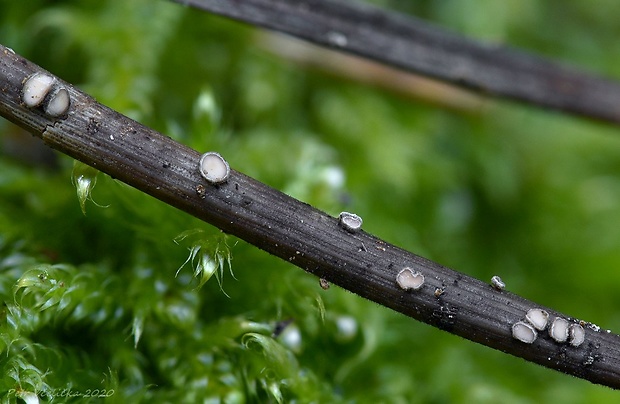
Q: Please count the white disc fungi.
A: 10